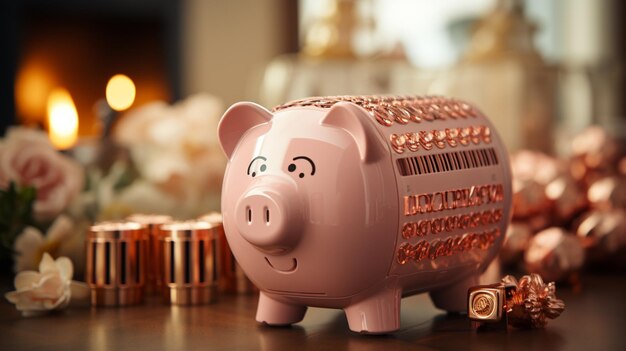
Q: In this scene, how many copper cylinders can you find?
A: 4